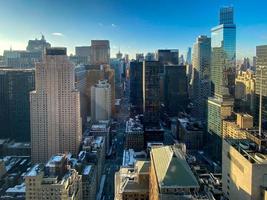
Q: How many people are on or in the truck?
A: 0